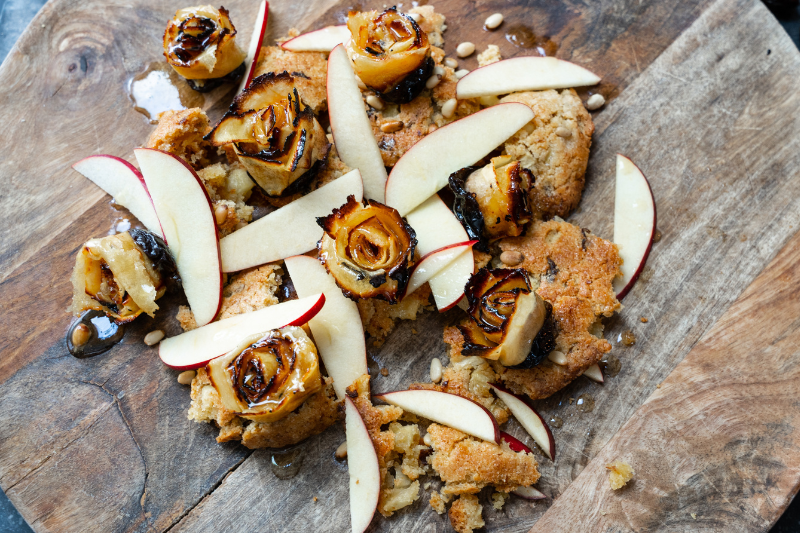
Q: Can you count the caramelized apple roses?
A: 8